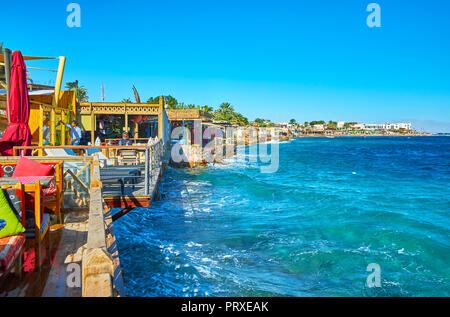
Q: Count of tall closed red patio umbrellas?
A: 1